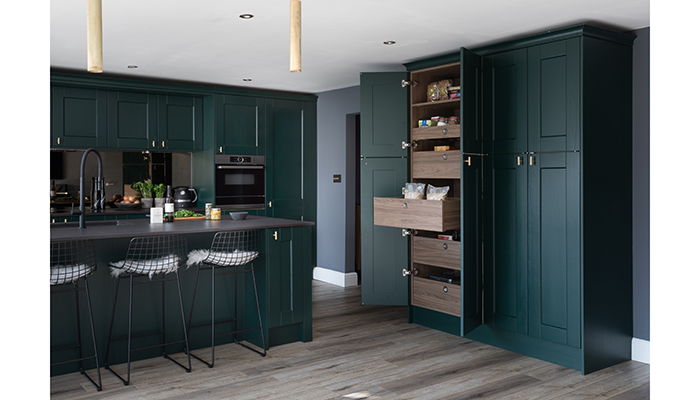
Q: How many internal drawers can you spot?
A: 5